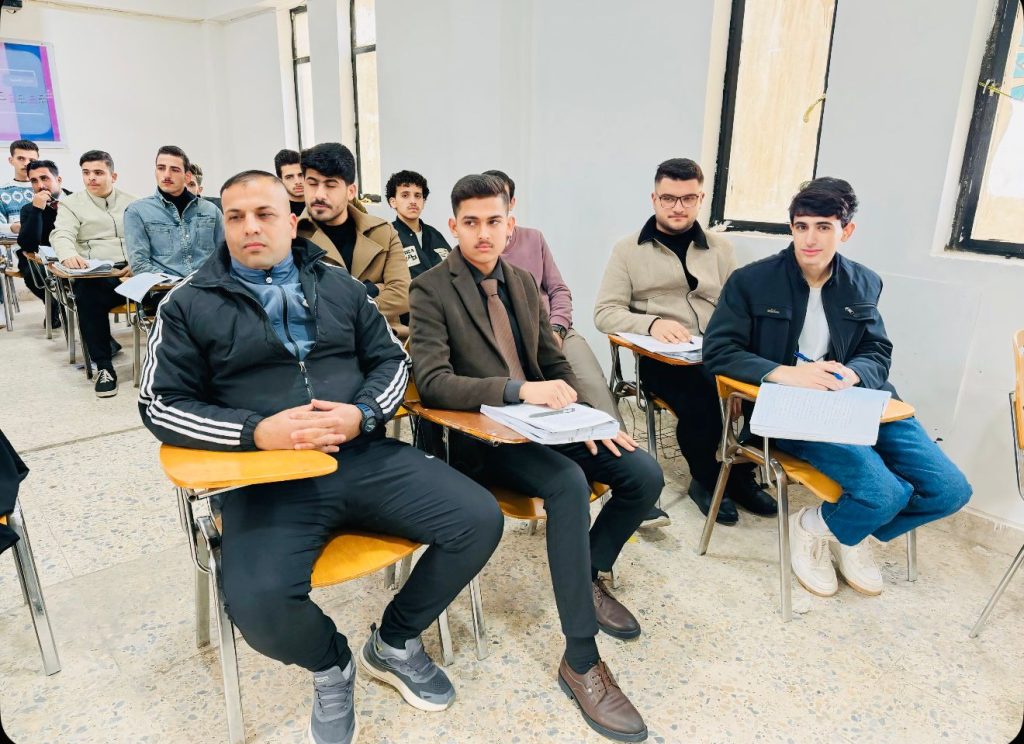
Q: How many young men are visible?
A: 13